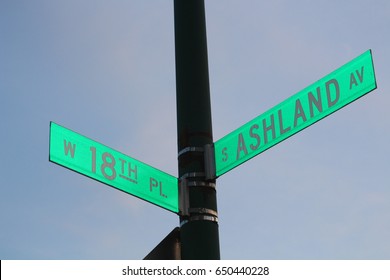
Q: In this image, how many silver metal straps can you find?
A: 5